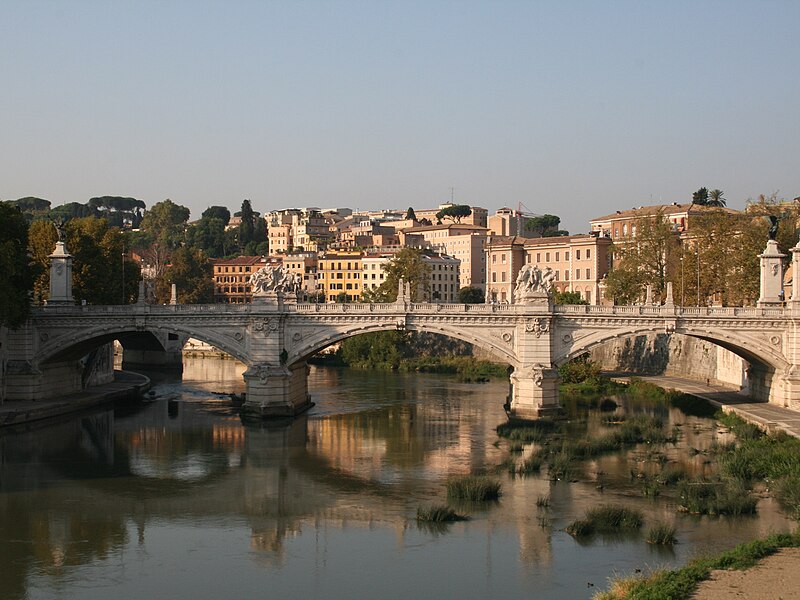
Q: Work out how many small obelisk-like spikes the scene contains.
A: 6